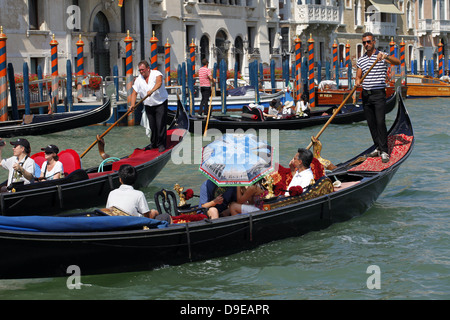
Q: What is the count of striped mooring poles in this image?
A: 14